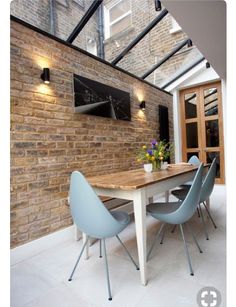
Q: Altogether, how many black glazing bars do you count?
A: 4